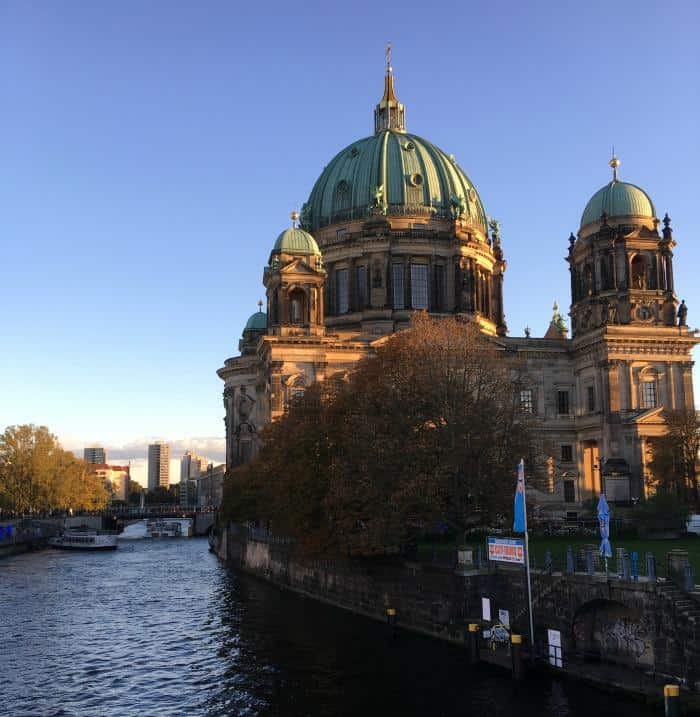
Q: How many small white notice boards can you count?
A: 3